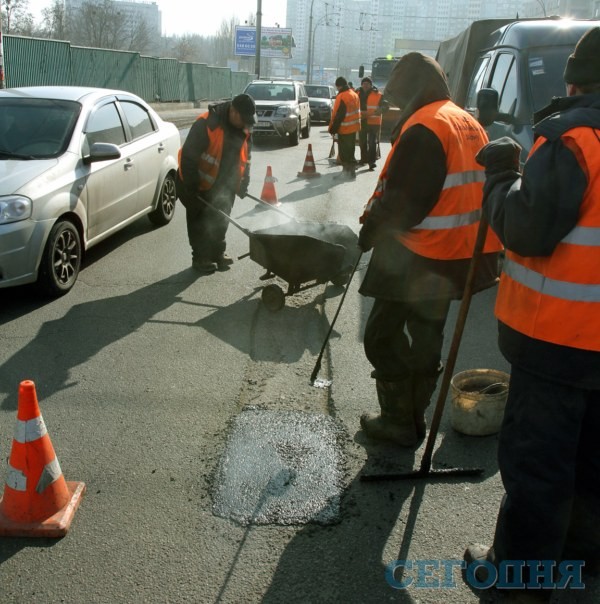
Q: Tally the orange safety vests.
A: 5